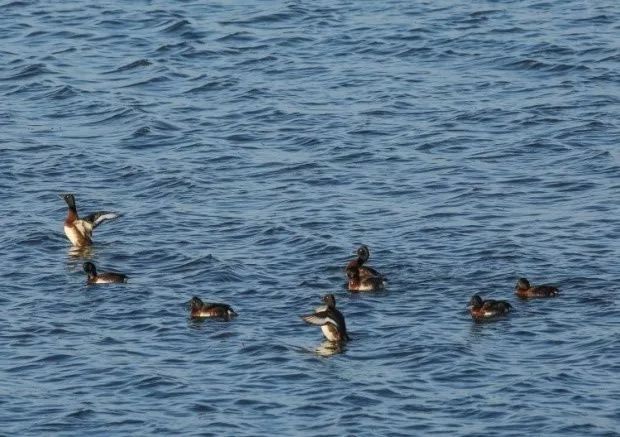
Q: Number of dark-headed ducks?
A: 8